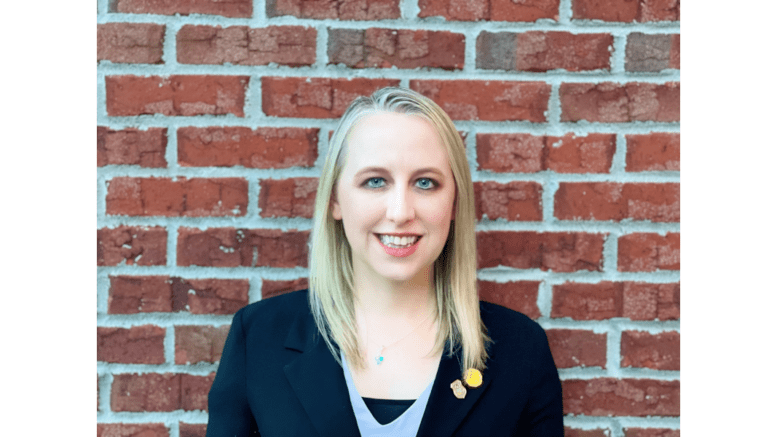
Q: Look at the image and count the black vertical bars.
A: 0